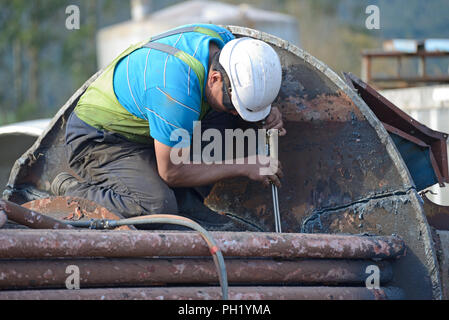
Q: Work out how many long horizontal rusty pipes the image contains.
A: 3